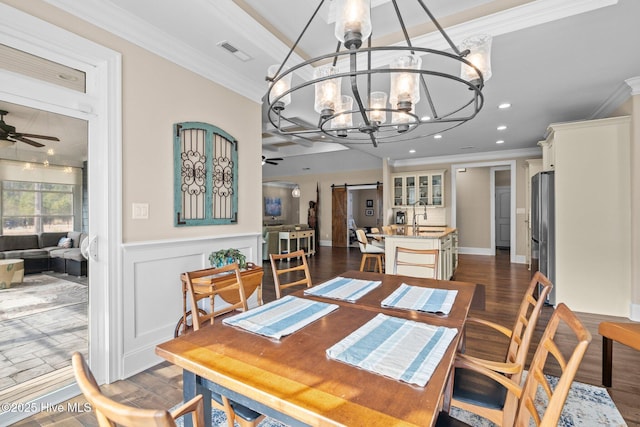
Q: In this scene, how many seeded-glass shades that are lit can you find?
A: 8